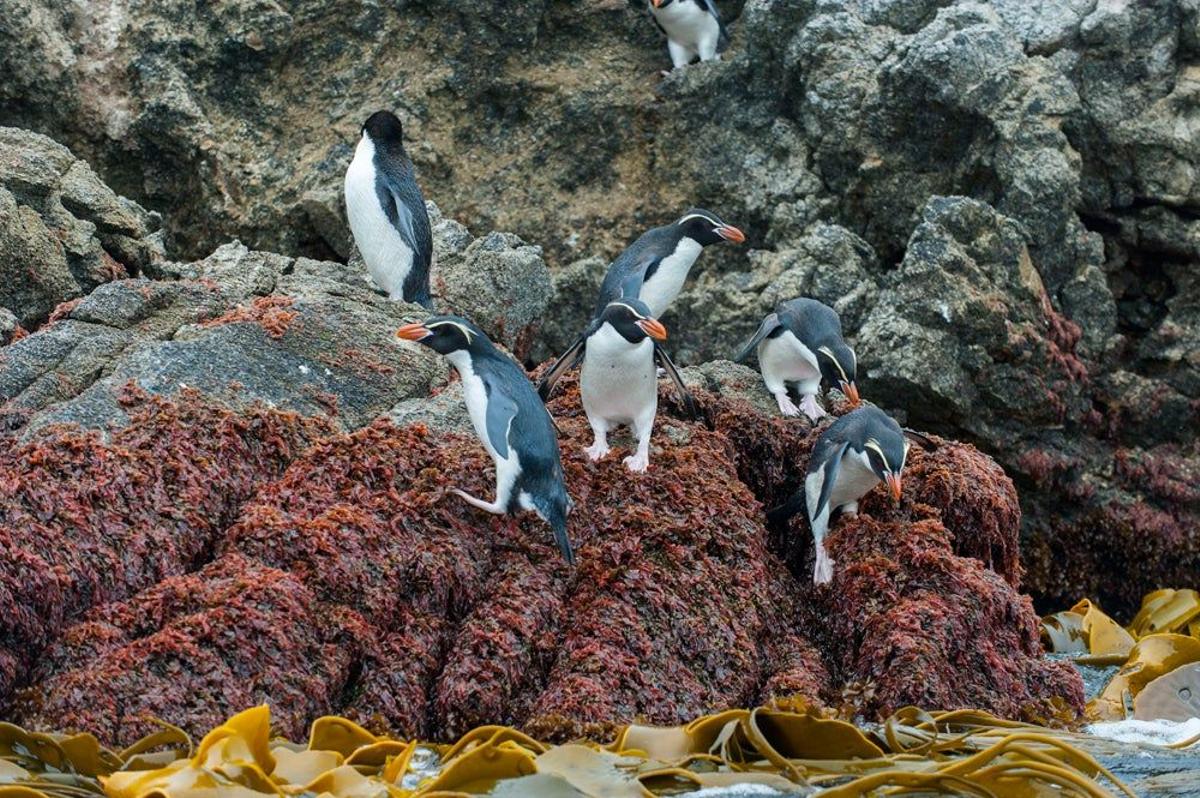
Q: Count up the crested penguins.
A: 7